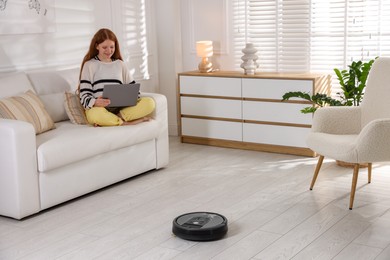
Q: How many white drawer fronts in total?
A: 6